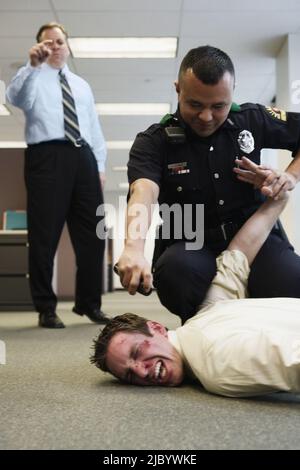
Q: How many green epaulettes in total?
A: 2